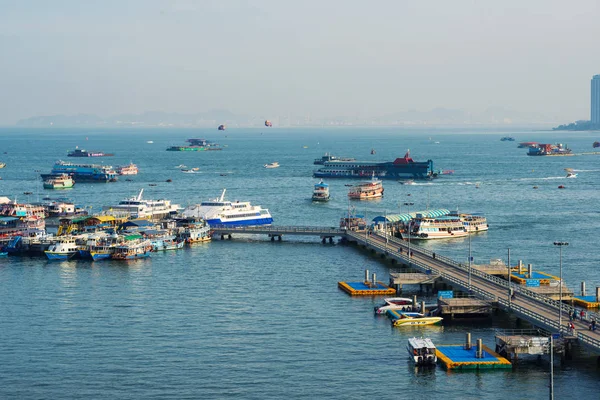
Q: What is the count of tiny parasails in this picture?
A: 2